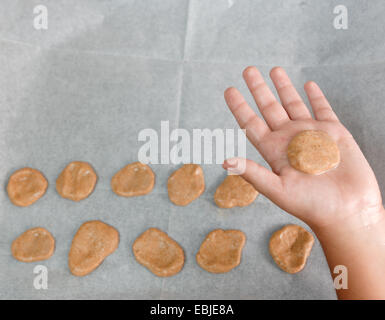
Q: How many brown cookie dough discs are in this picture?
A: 11